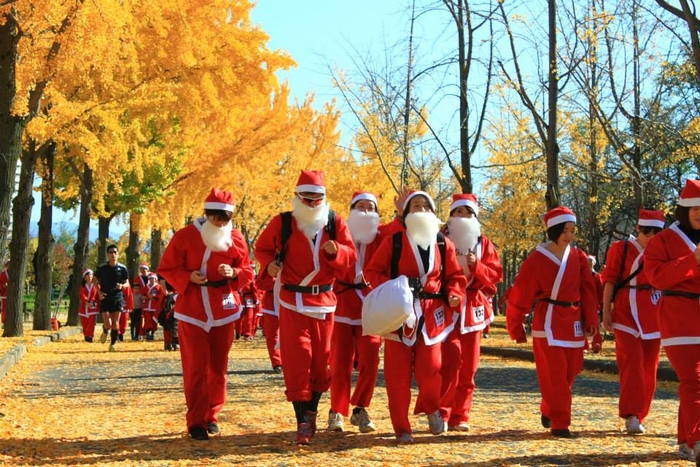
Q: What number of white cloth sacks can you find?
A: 1